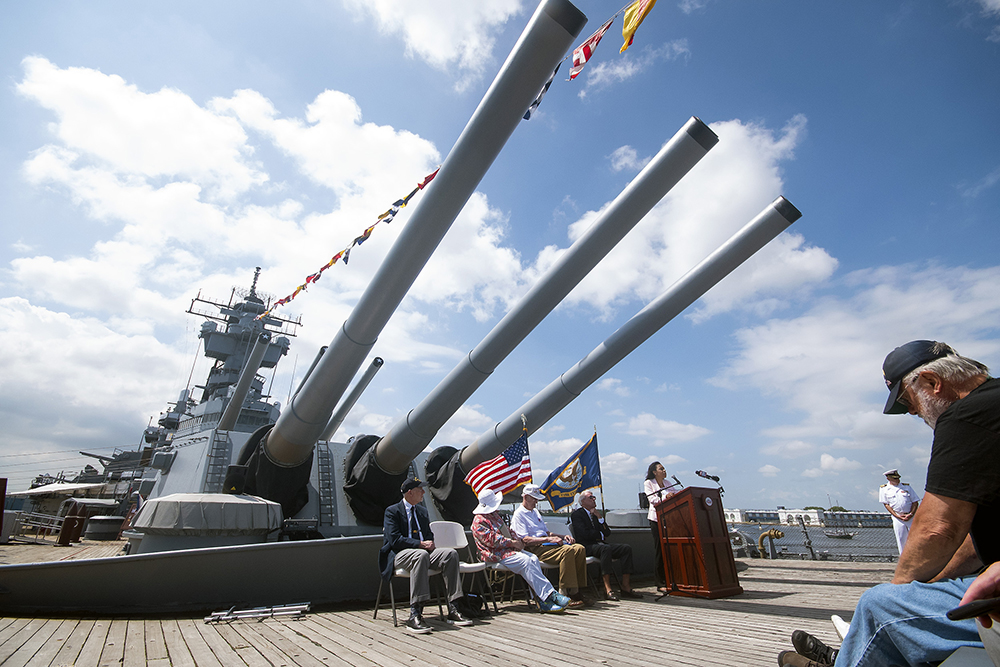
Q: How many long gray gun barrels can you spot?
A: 6